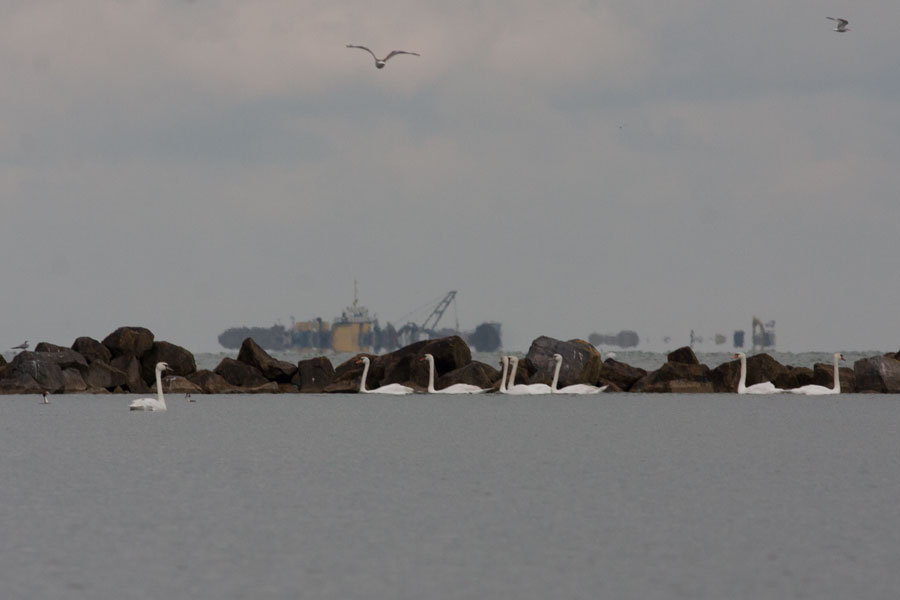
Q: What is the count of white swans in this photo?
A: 8